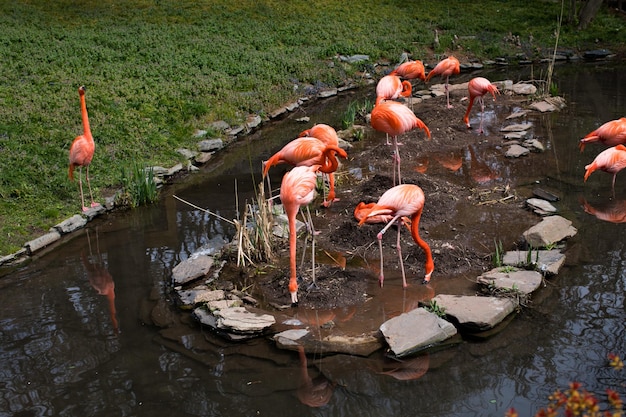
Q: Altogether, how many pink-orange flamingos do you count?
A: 13